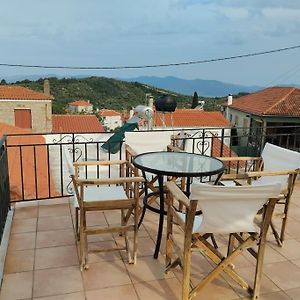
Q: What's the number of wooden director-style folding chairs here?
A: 4